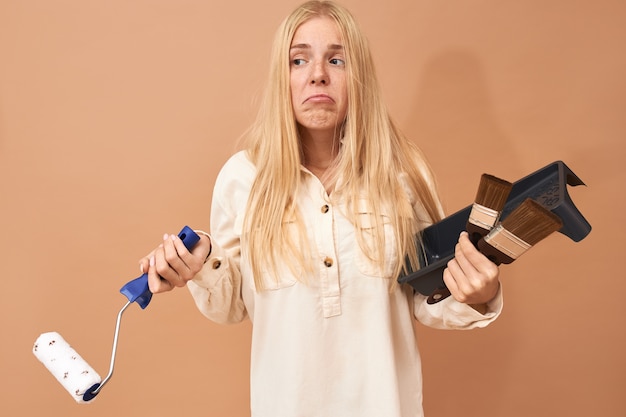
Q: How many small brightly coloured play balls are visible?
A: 0